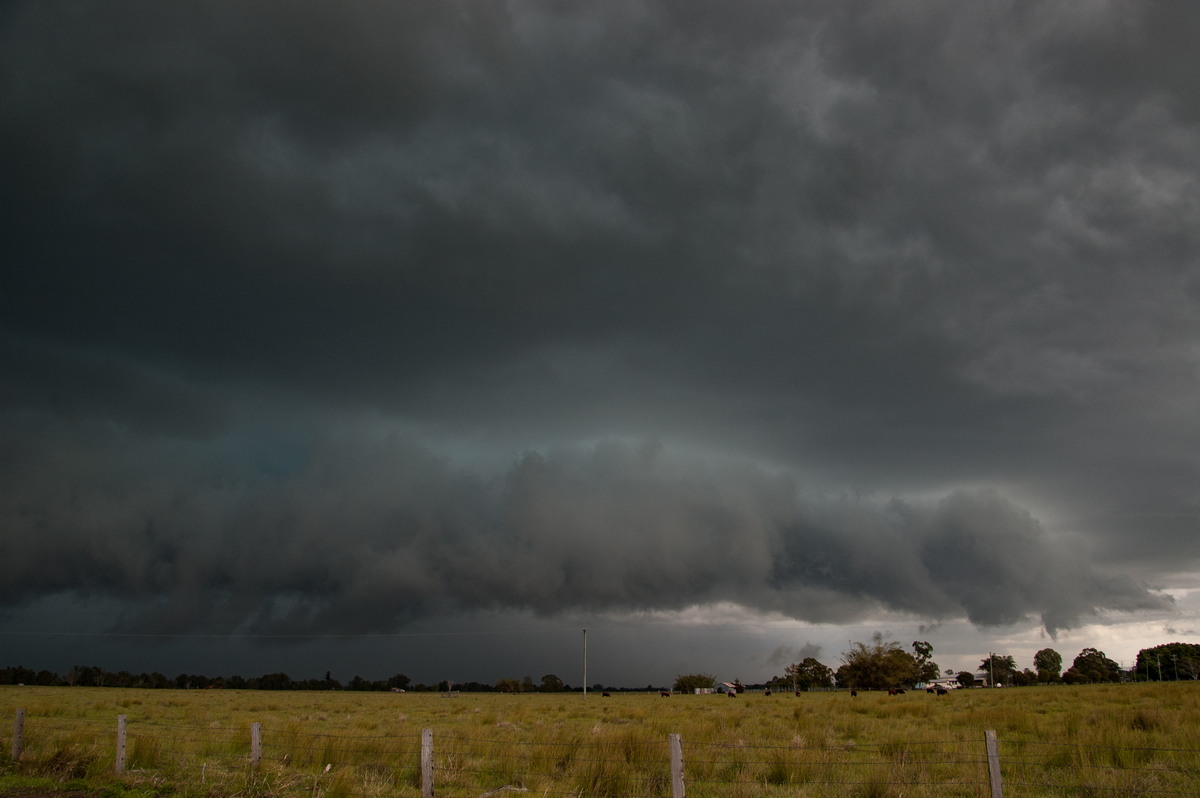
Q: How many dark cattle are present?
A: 10